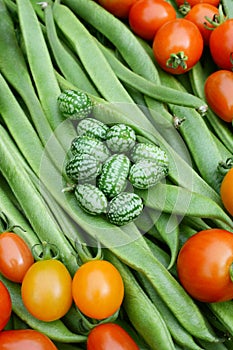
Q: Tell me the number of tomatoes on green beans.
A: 15